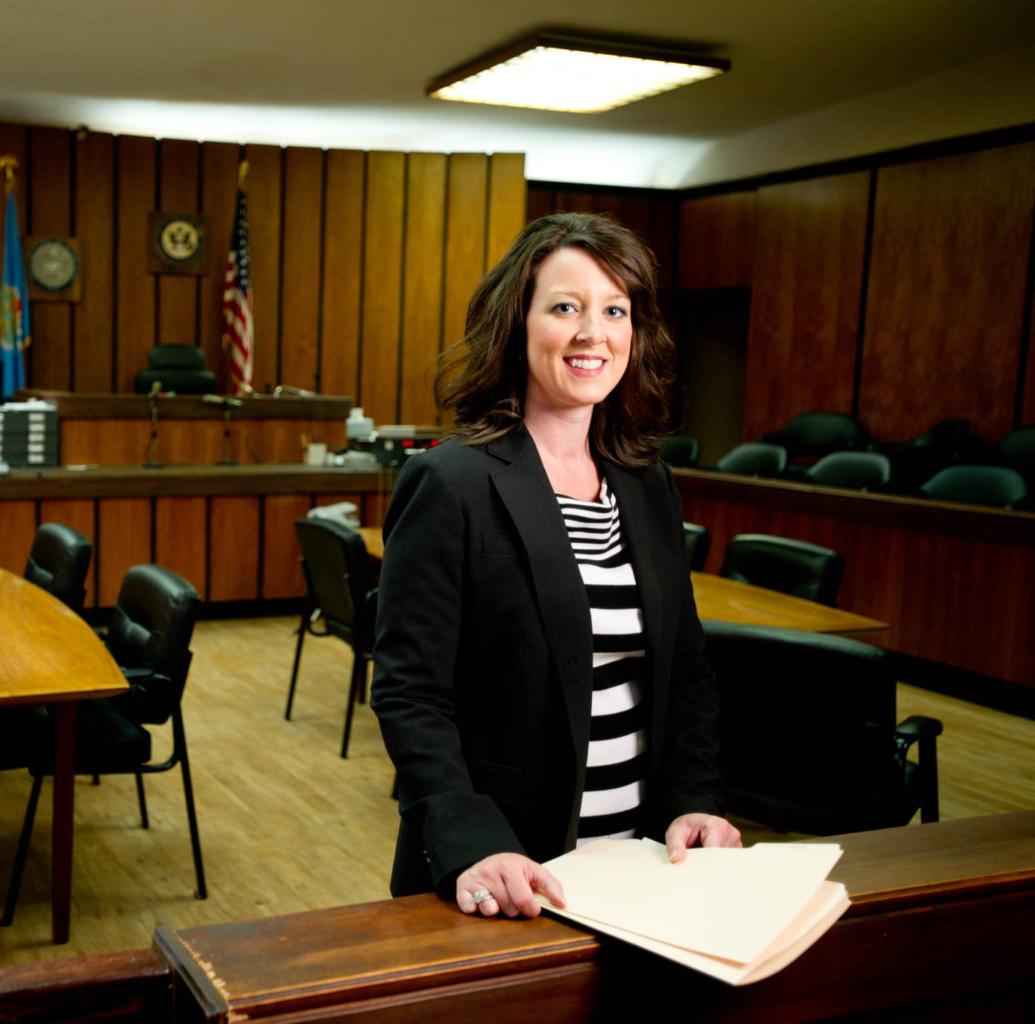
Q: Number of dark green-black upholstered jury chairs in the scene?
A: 7